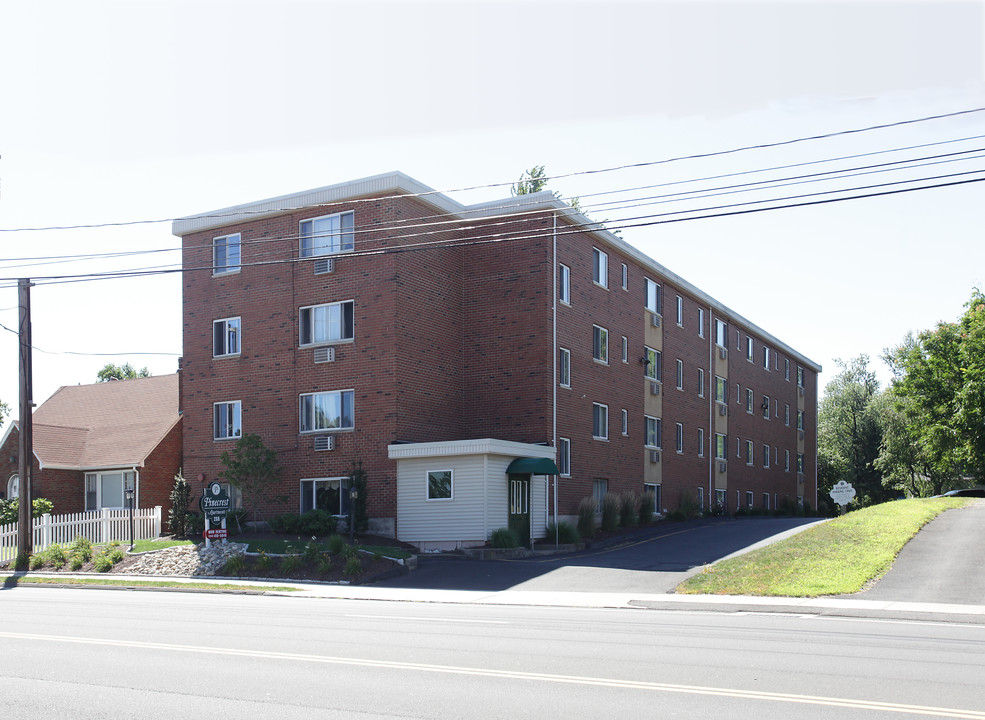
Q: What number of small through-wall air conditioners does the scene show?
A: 12